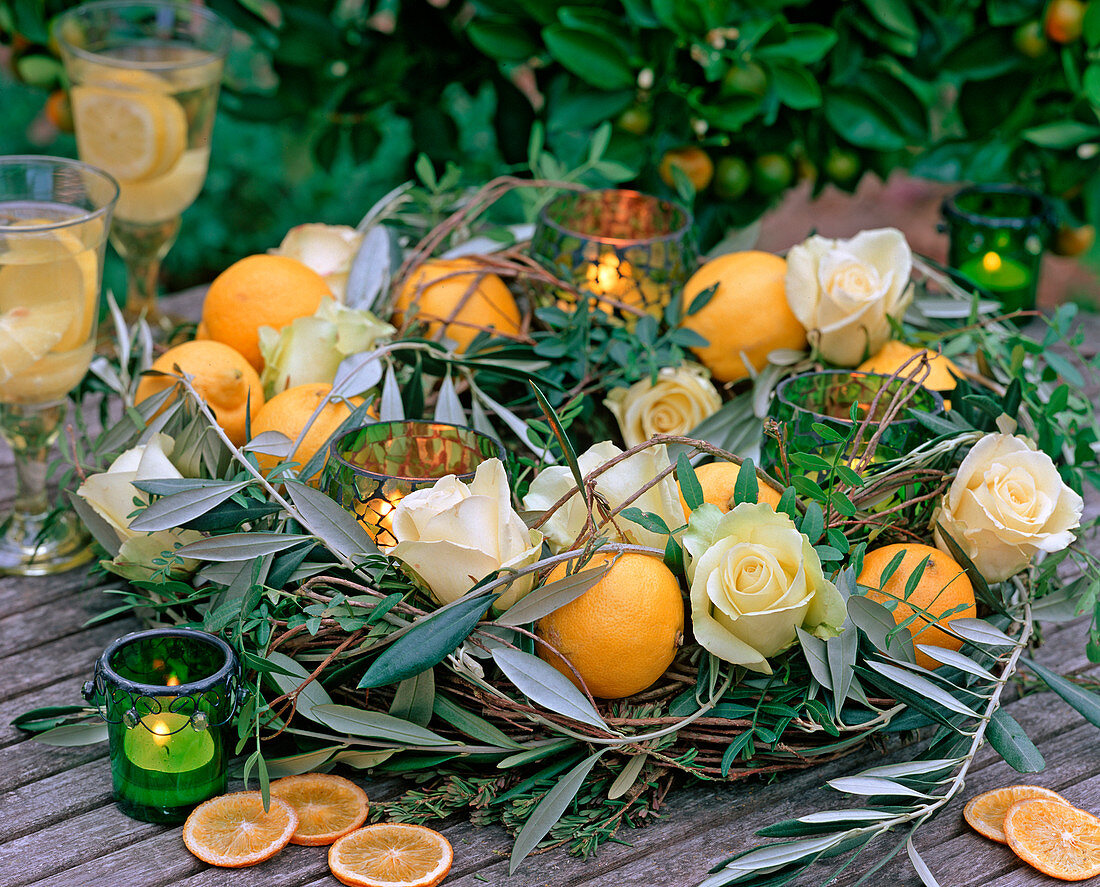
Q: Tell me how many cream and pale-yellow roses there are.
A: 9